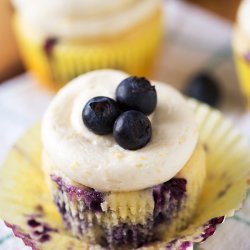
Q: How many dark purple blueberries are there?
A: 4